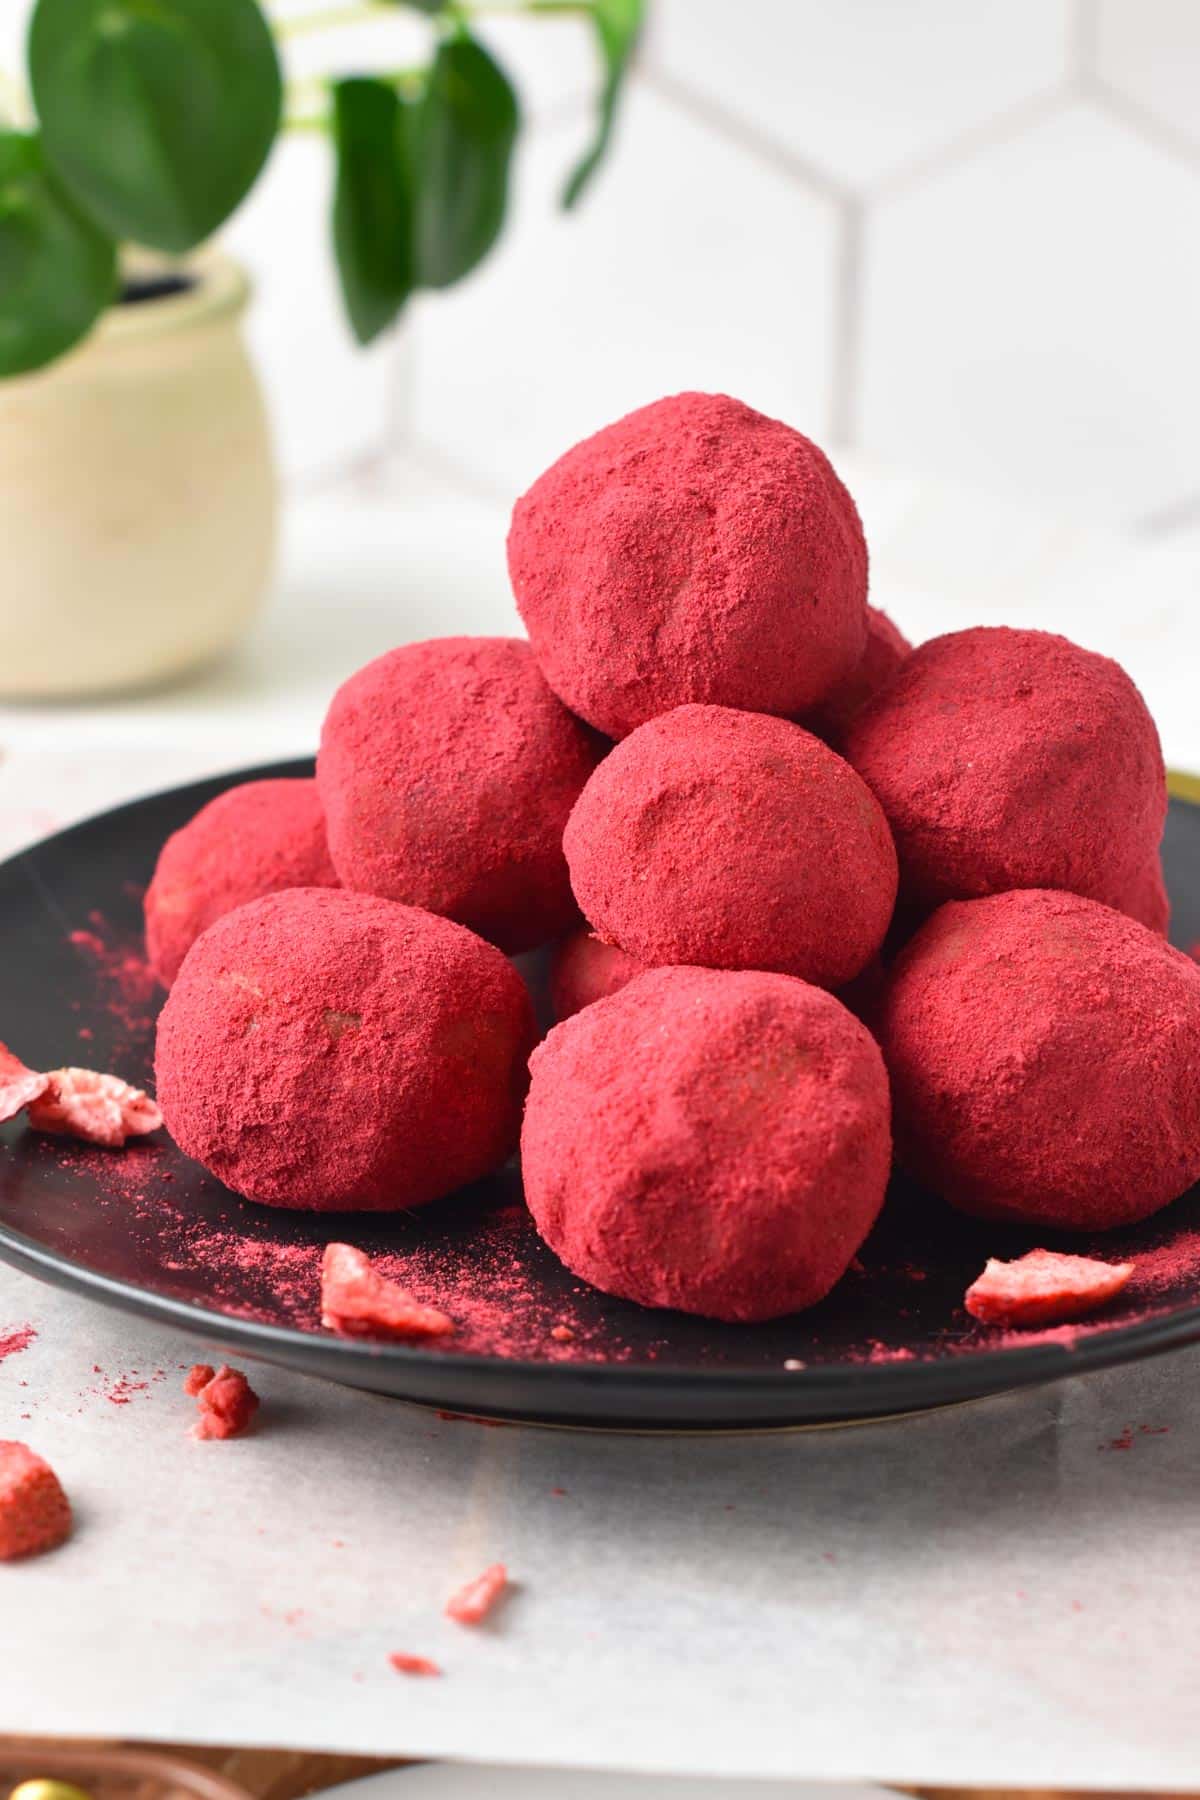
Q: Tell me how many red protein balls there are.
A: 11